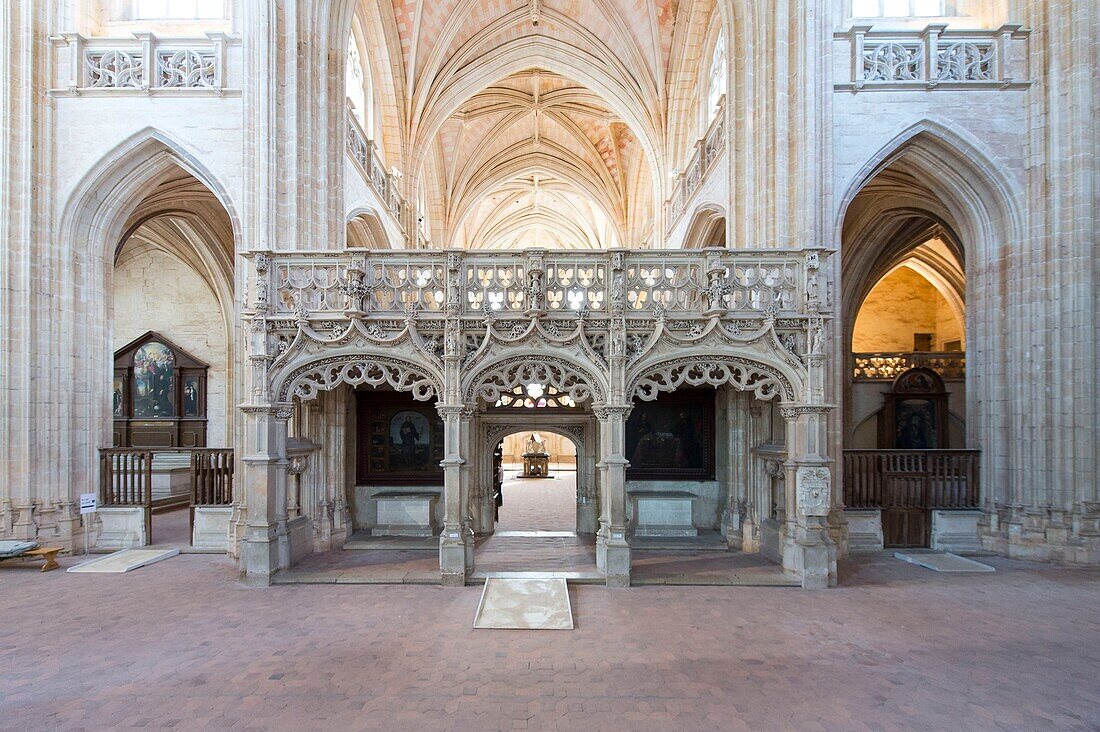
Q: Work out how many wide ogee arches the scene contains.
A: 3